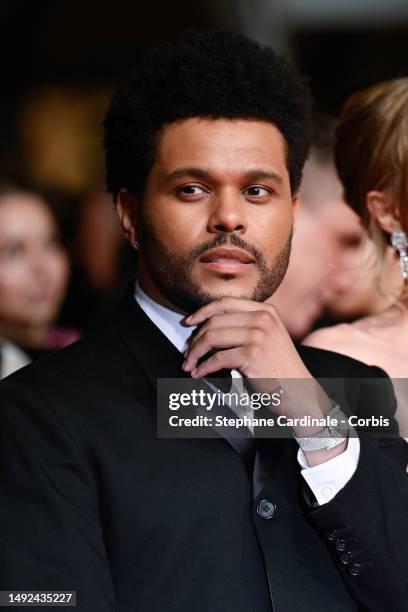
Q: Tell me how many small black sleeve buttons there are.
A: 4